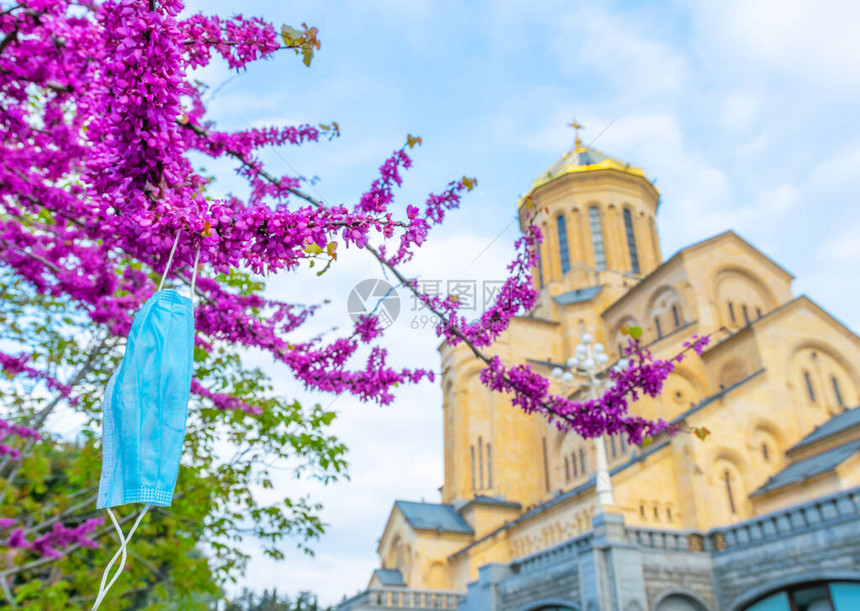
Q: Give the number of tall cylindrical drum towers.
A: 1